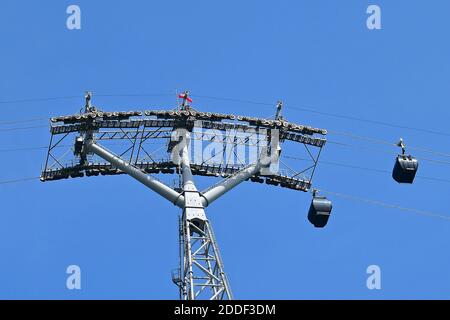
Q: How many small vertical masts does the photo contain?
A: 3